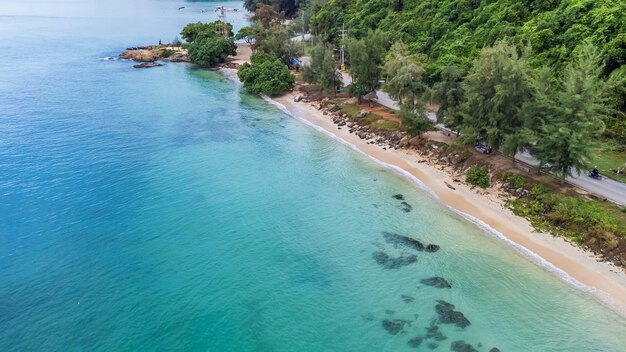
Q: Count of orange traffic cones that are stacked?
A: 0